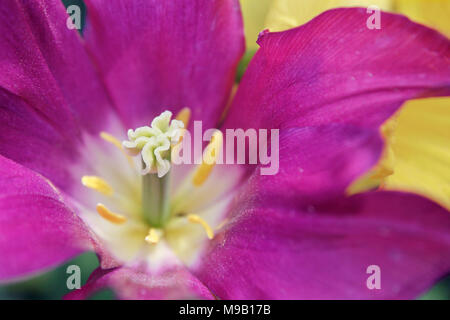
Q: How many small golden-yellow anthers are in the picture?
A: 7